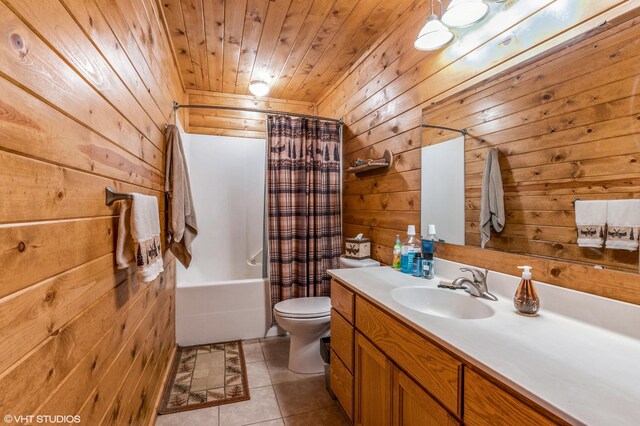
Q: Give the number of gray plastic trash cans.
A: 1